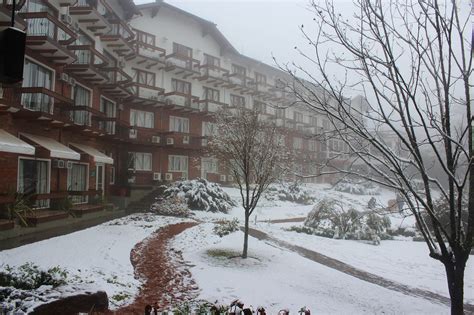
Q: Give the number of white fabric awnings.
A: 3